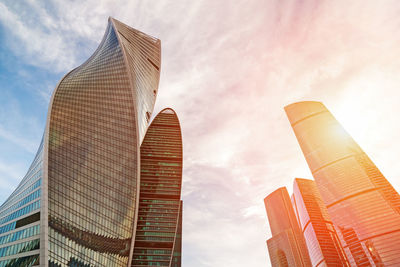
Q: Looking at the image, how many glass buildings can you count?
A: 5